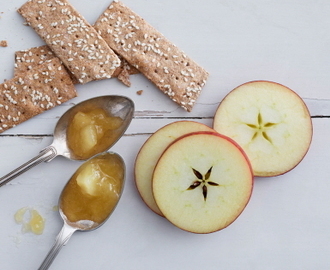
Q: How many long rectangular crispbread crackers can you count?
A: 4